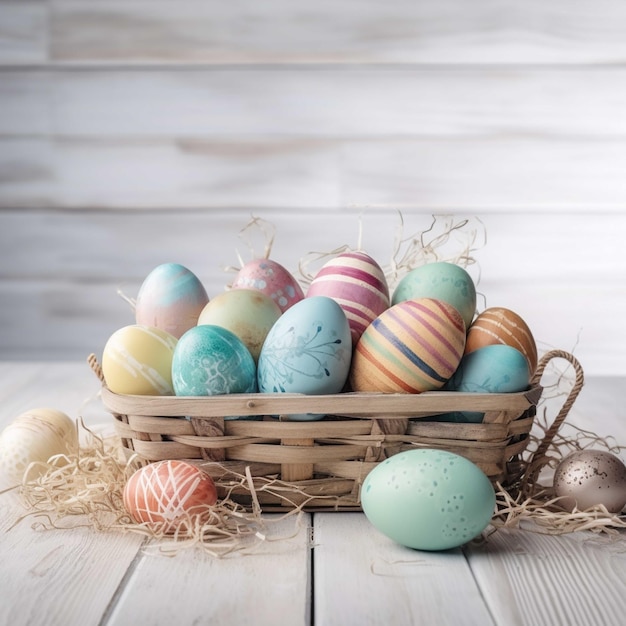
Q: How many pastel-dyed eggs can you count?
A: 15